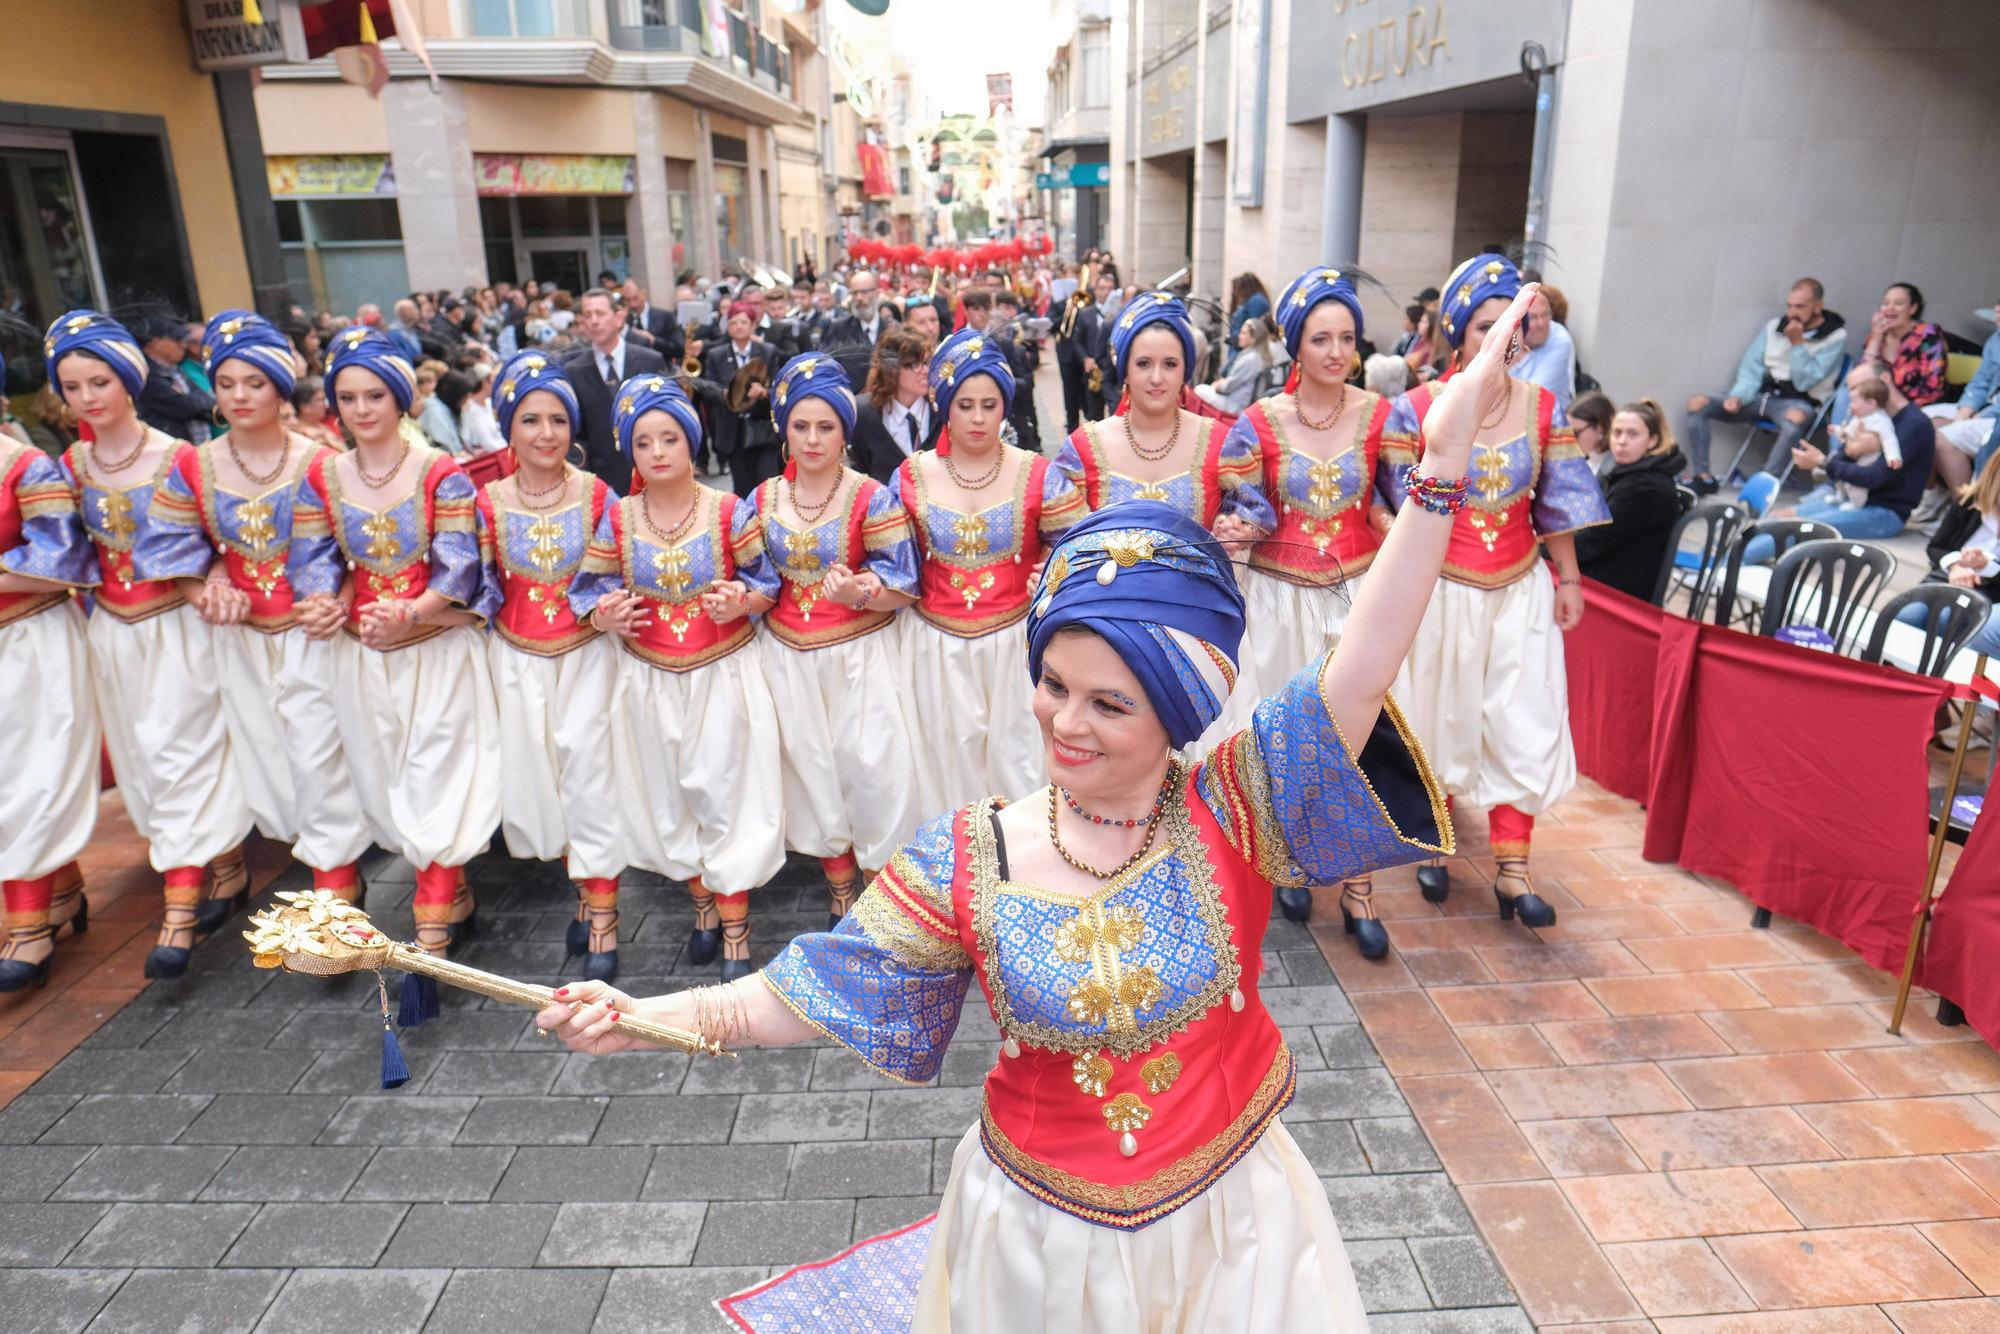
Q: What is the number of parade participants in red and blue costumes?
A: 12